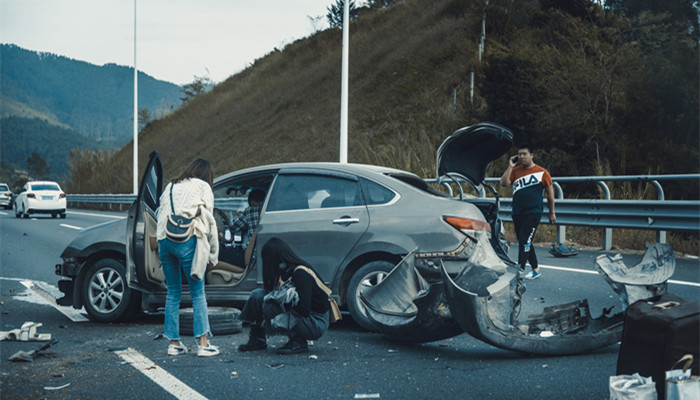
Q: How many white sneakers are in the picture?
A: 2